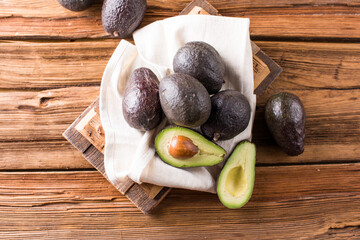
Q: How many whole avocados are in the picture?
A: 7